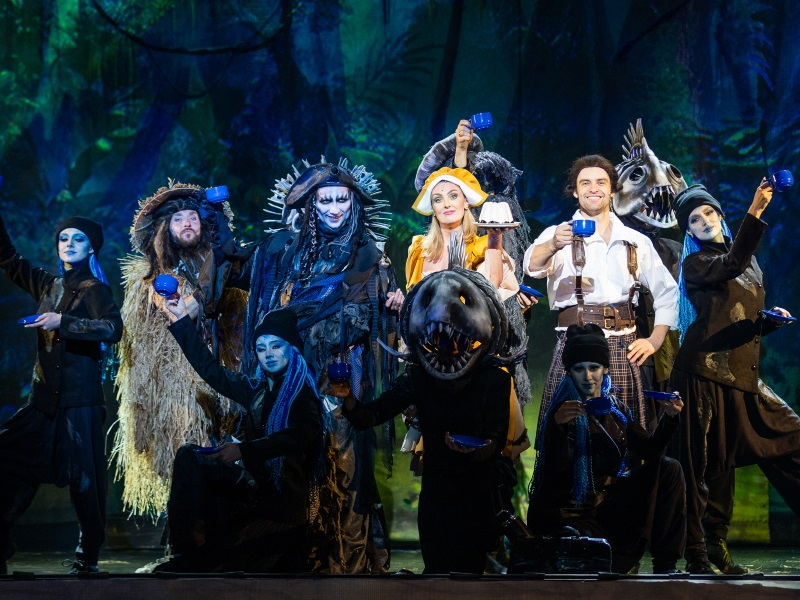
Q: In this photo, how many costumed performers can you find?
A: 11